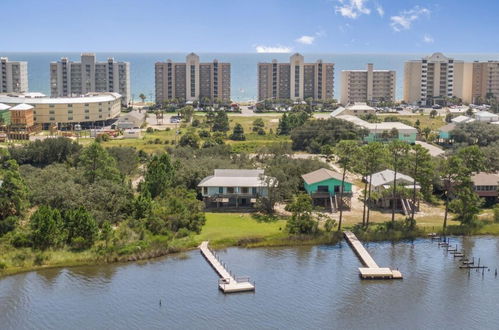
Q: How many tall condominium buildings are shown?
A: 7